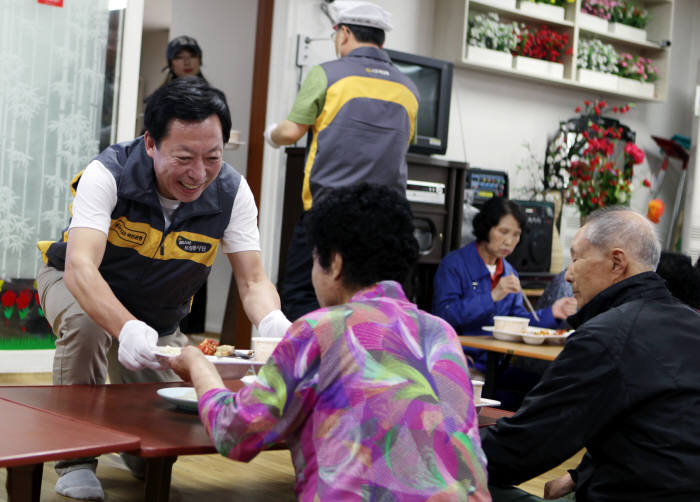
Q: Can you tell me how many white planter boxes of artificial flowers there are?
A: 8